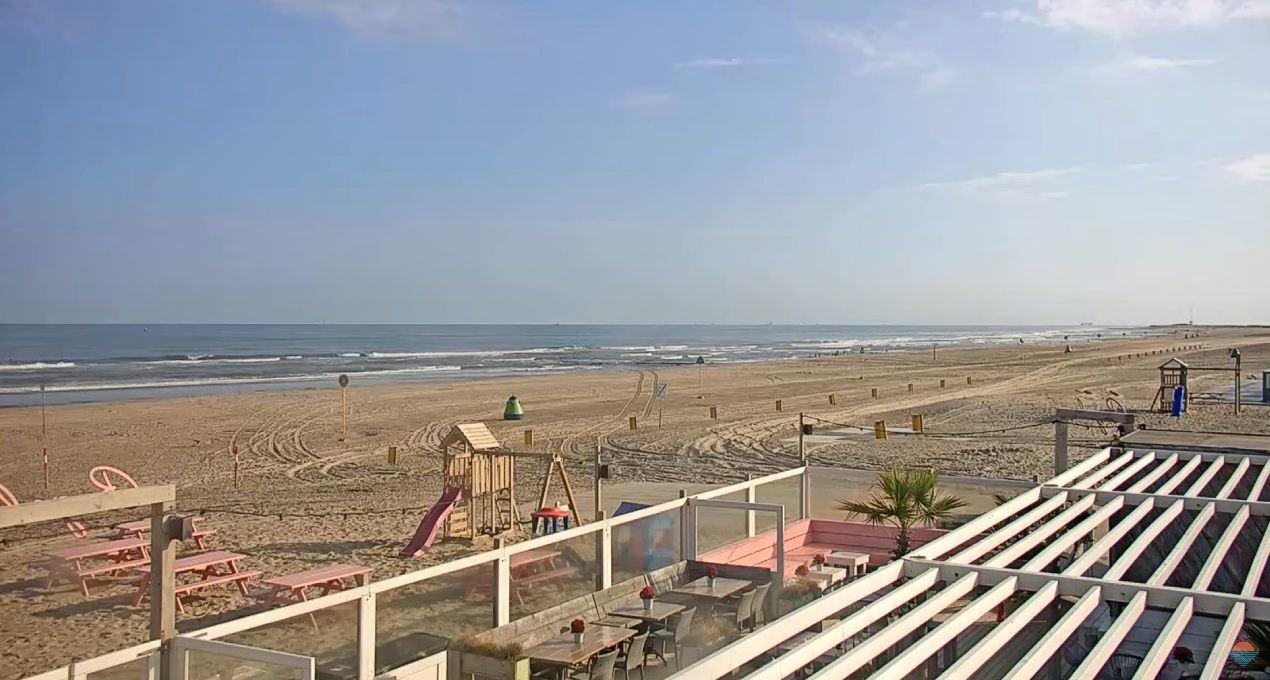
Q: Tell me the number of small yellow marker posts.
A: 12